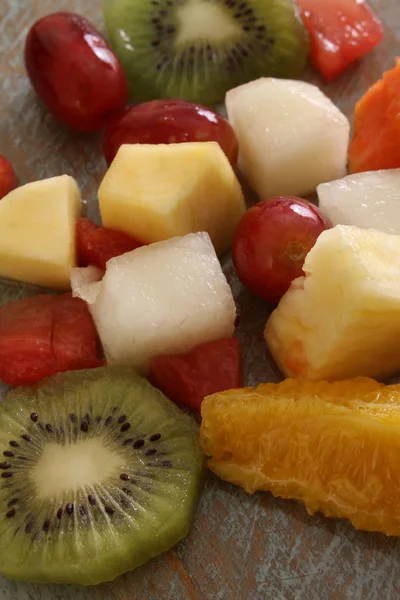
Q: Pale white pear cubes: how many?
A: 3